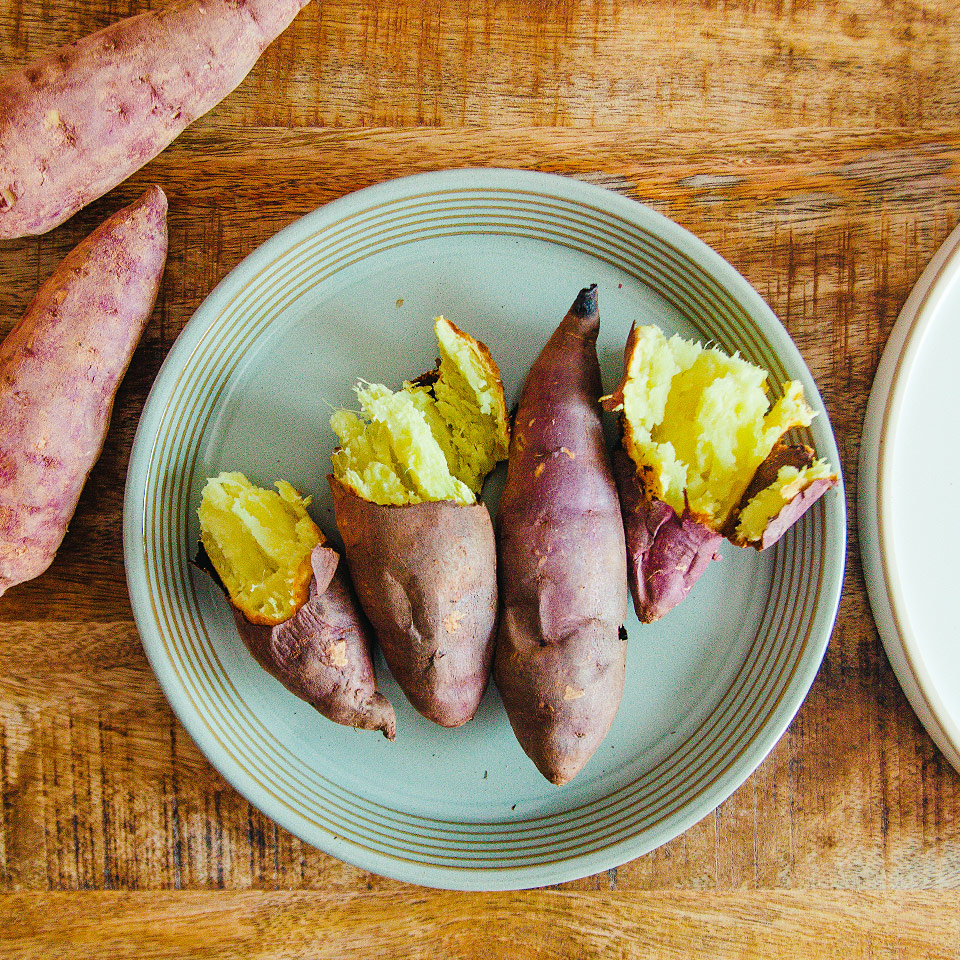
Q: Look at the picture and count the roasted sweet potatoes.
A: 4